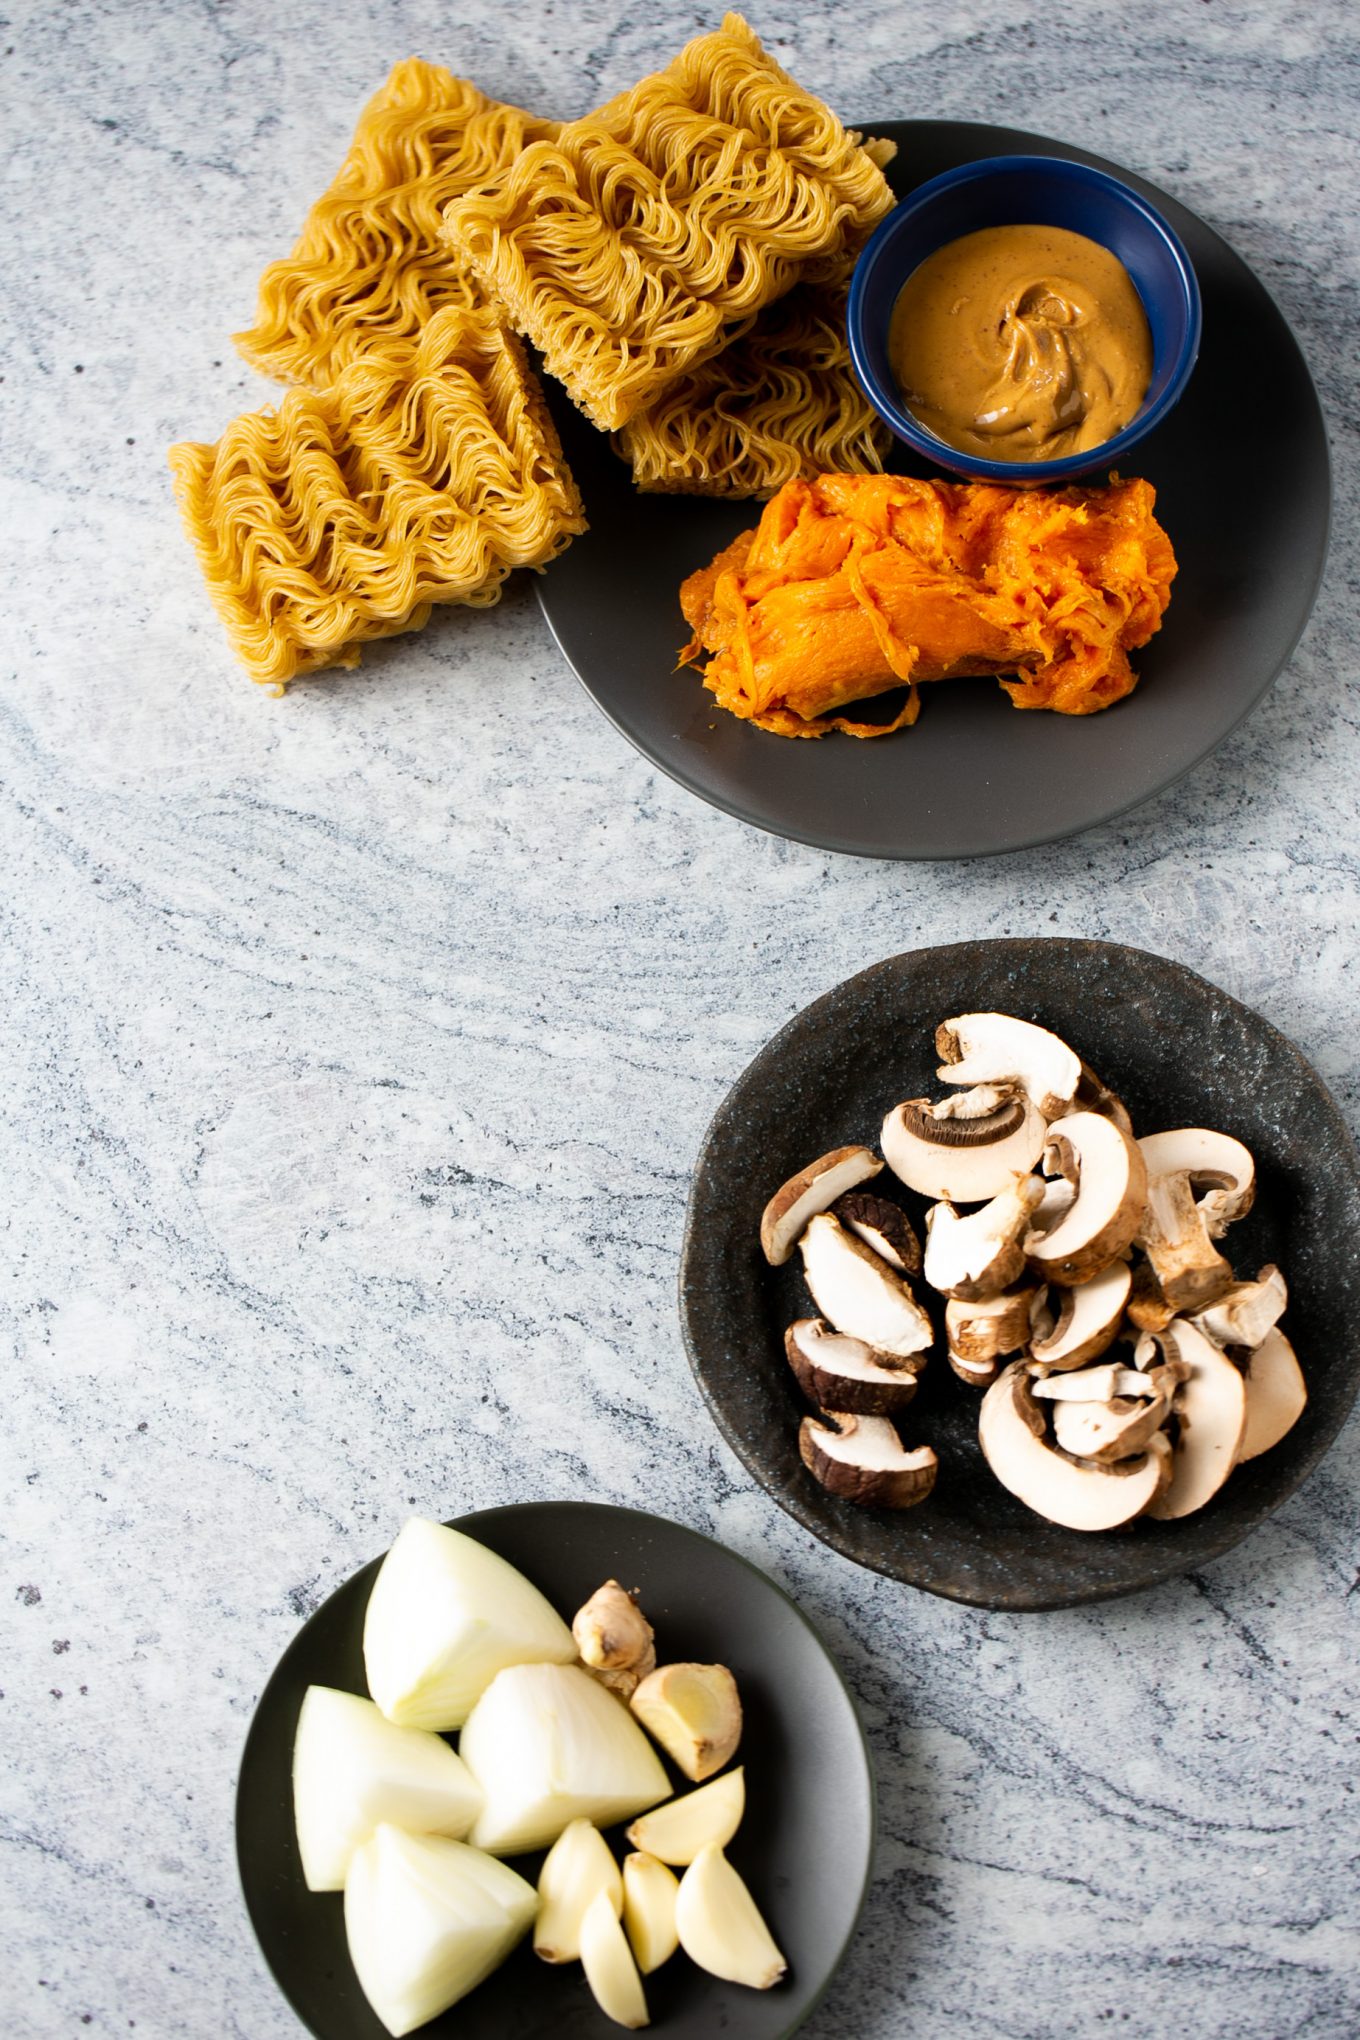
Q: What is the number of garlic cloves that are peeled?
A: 5